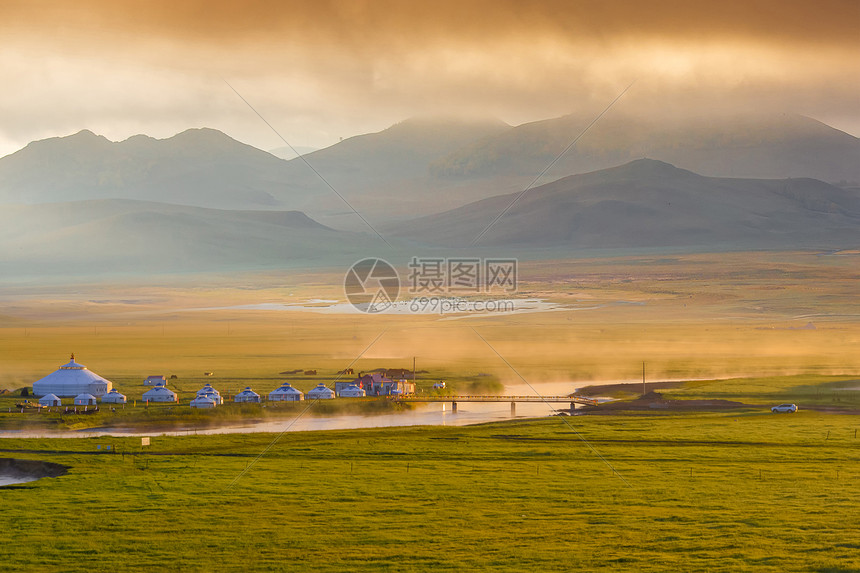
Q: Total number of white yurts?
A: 12